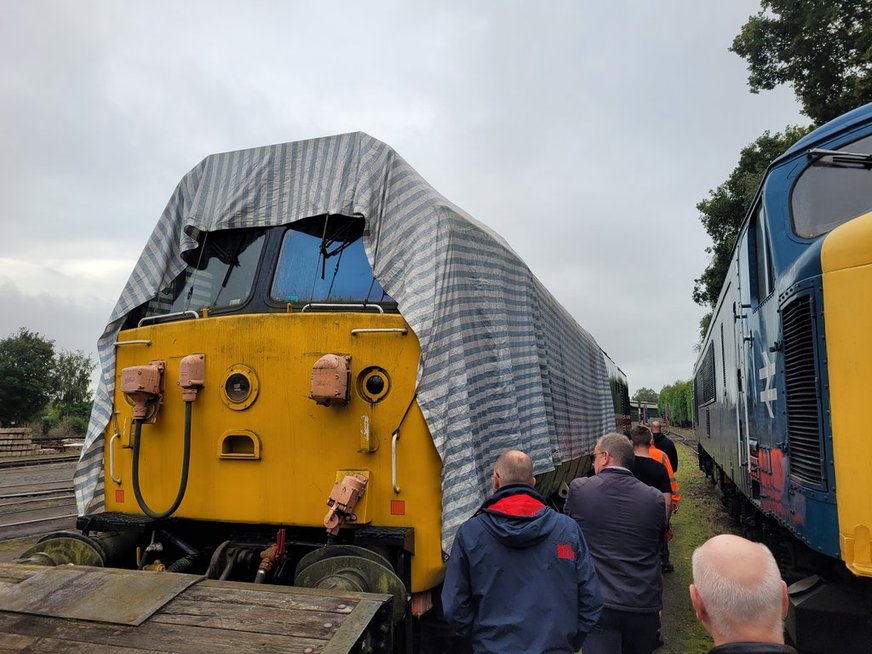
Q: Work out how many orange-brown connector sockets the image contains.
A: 4